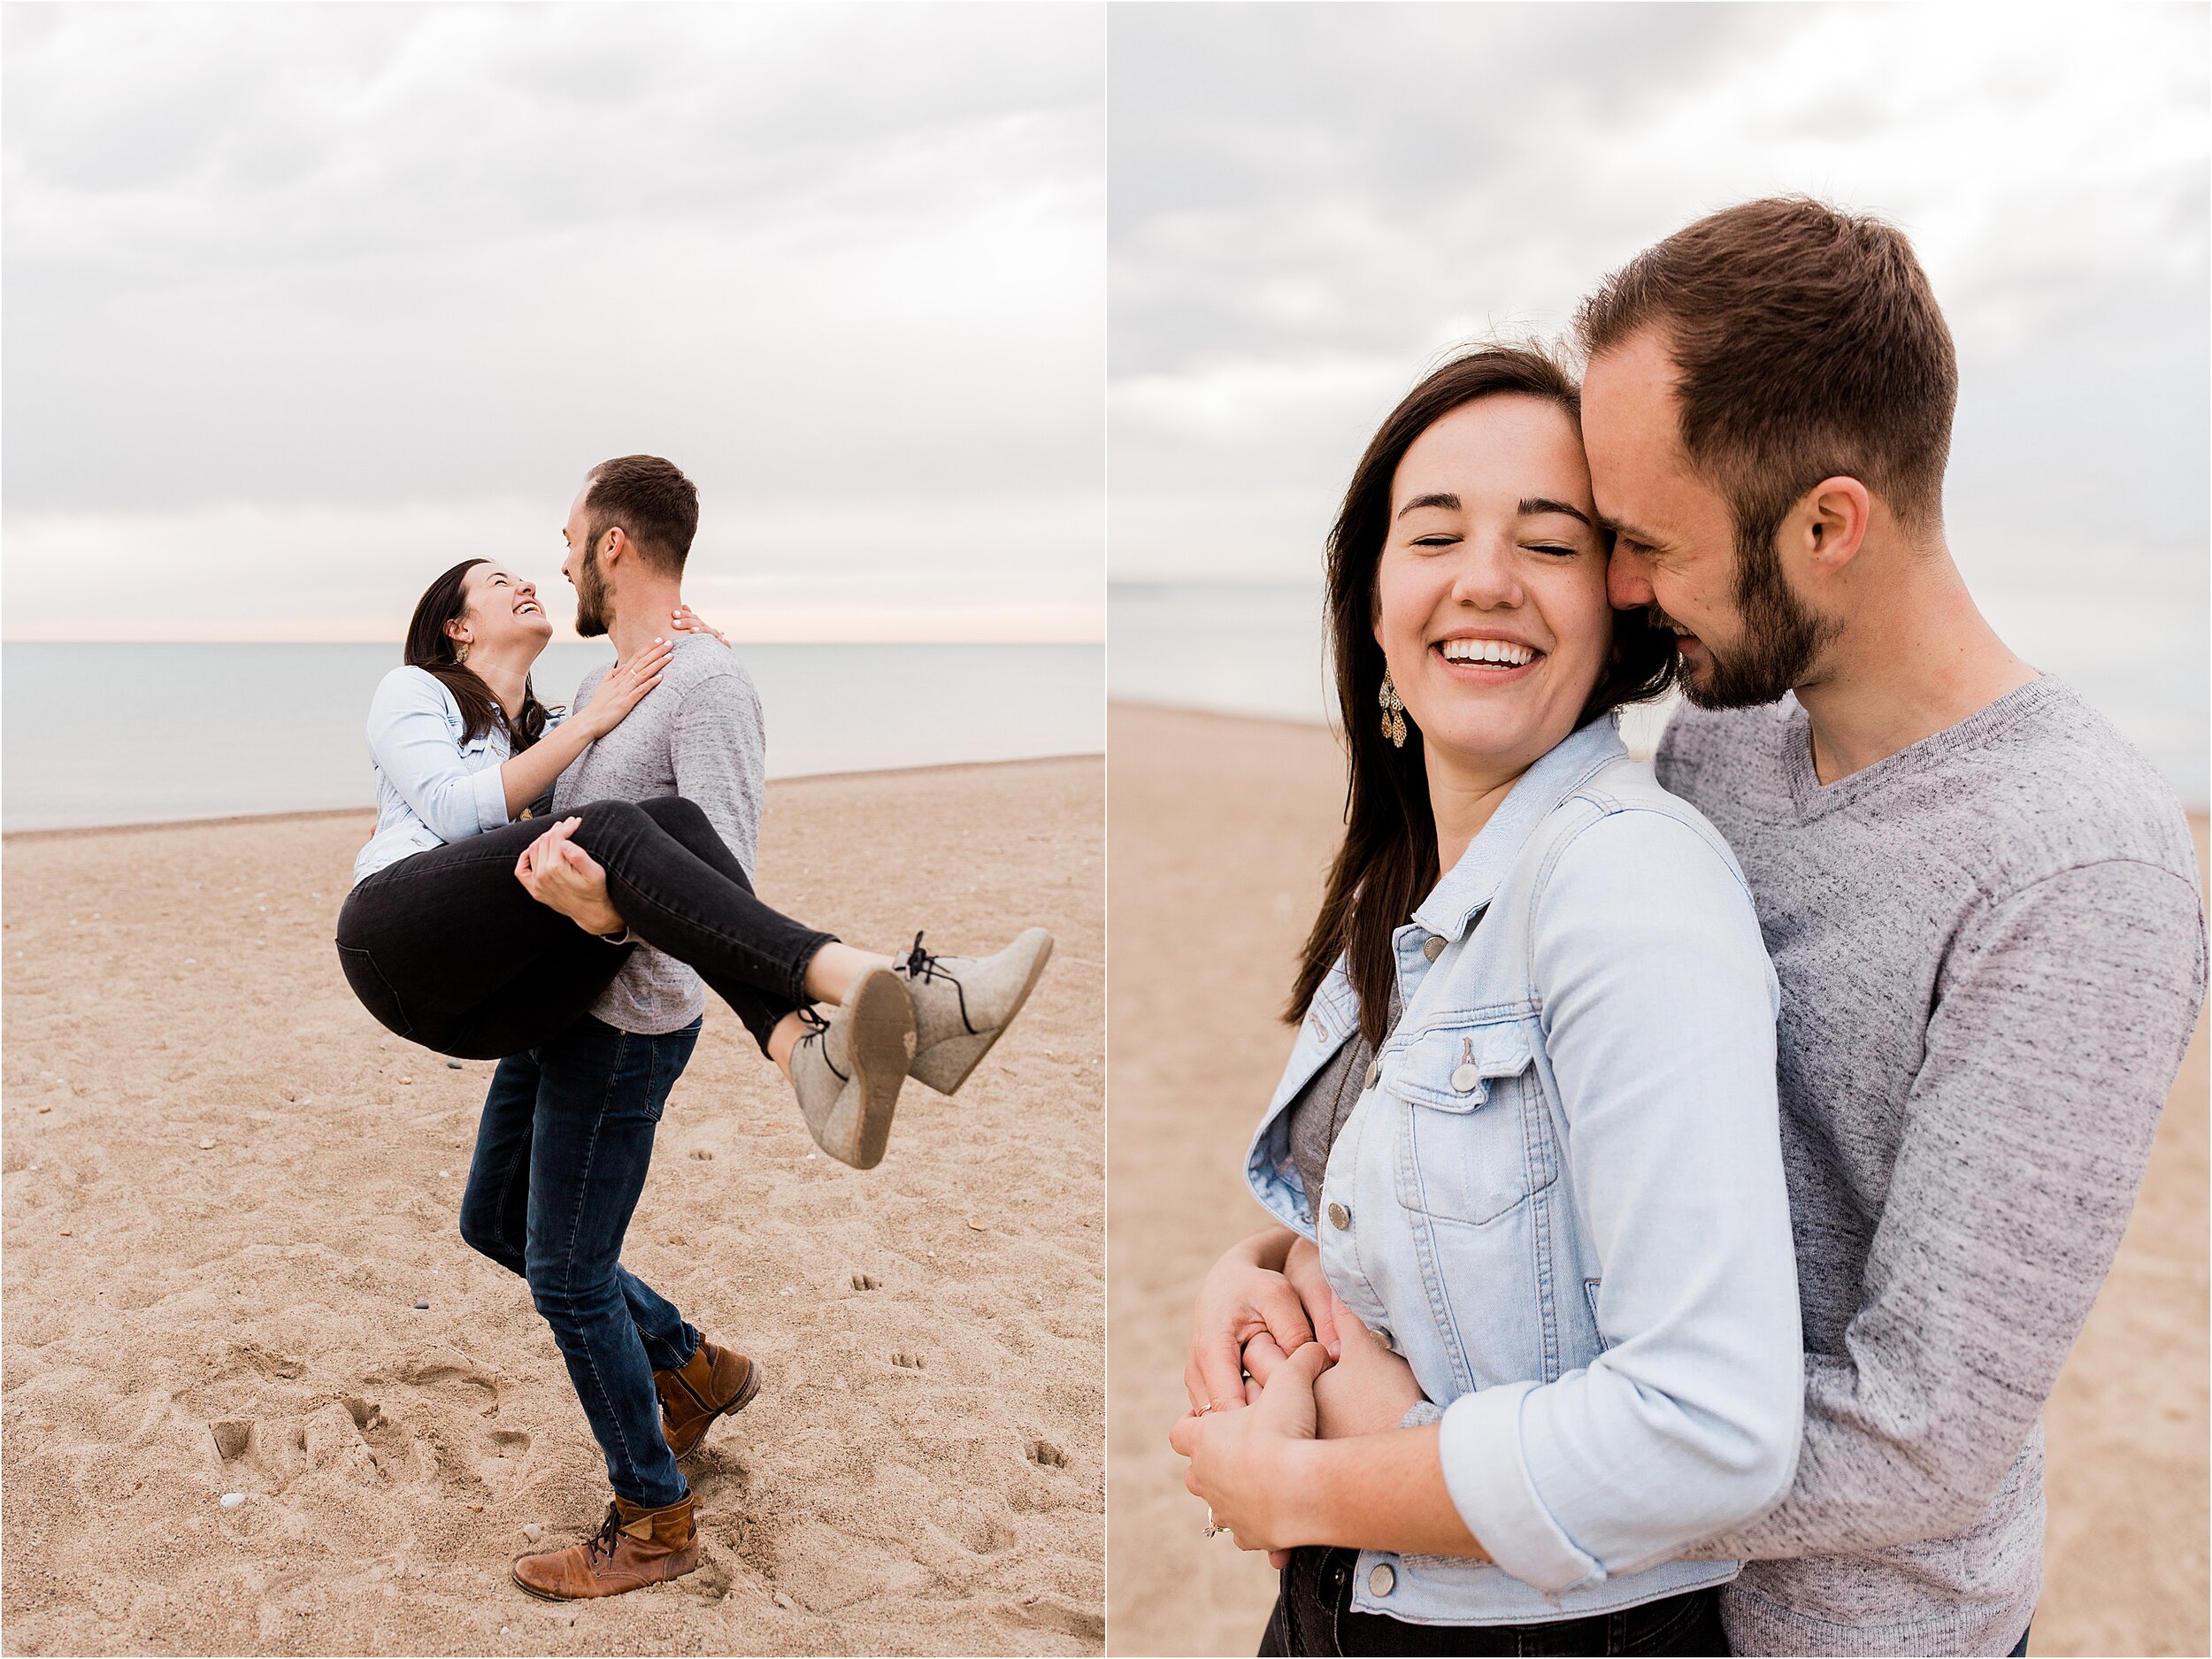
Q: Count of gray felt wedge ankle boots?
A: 2